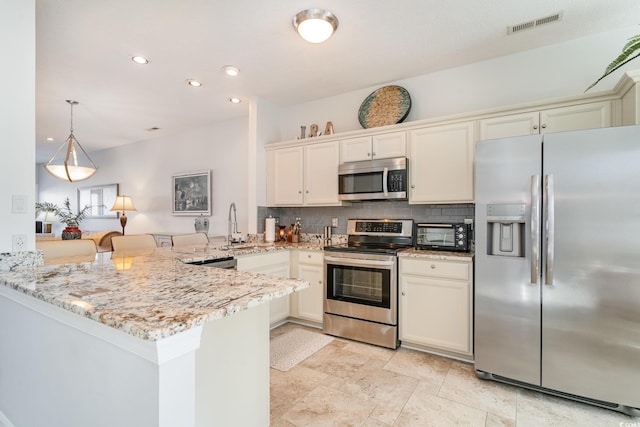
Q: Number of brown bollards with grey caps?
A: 0